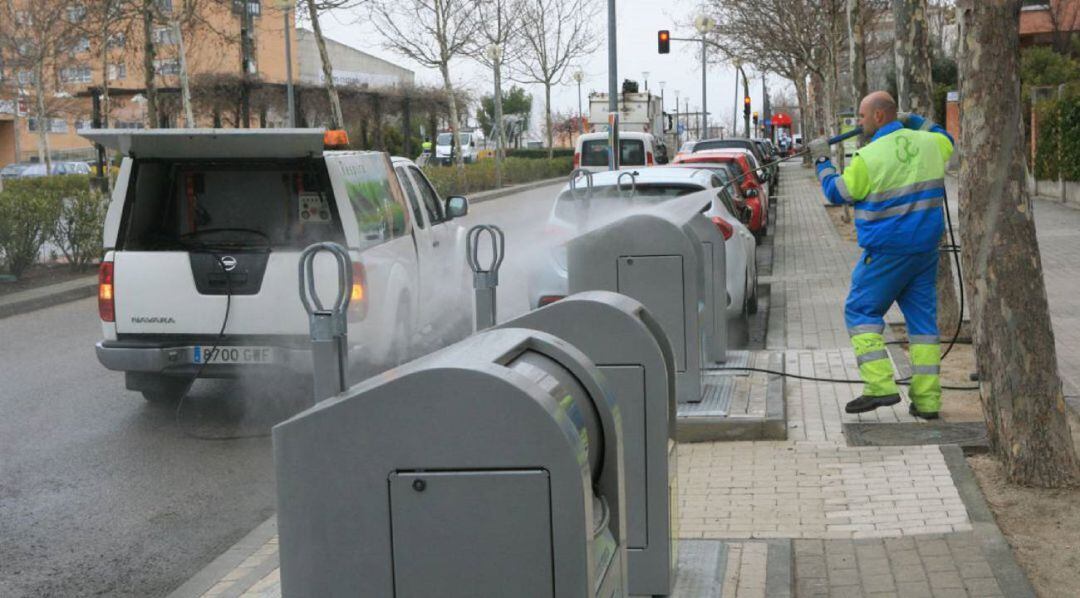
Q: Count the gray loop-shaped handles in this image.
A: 4